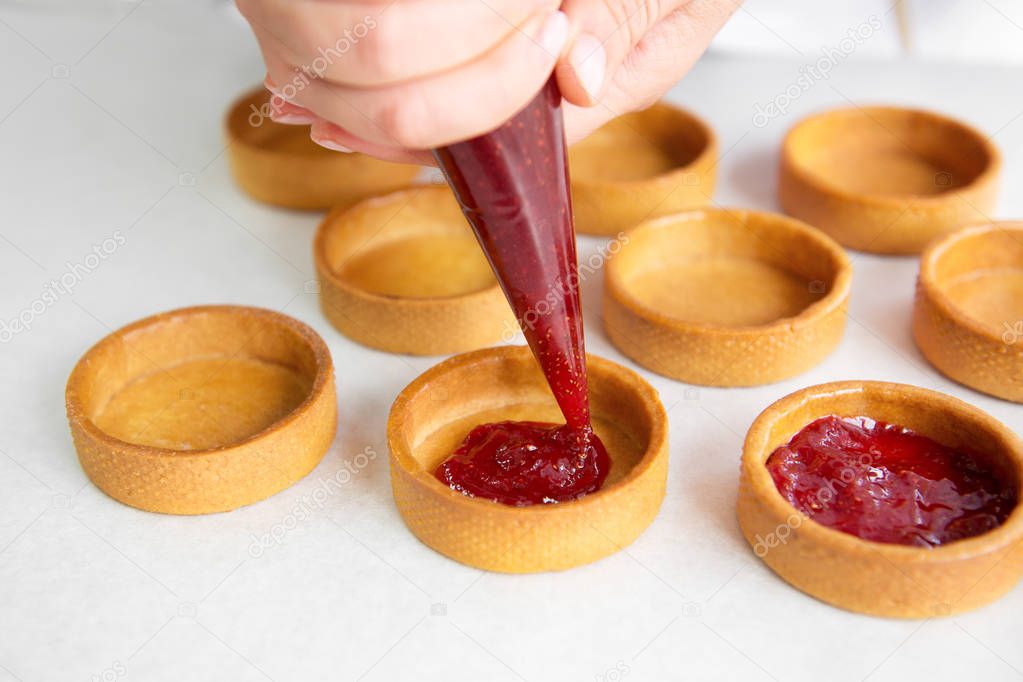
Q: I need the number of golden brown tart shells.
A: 9